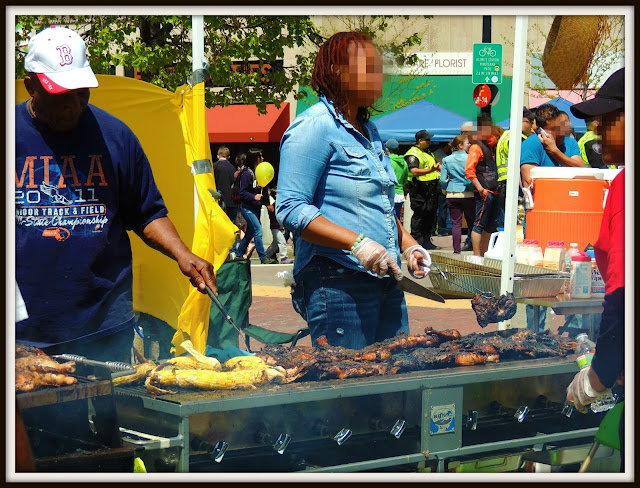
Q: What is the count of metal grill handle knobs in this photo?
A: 7